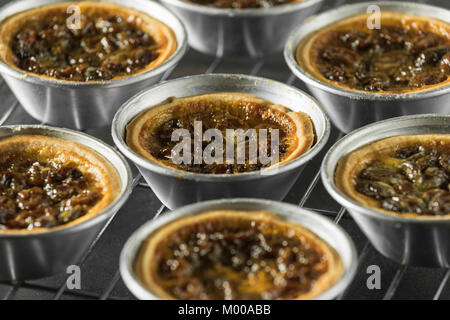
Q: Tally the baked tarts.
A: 7